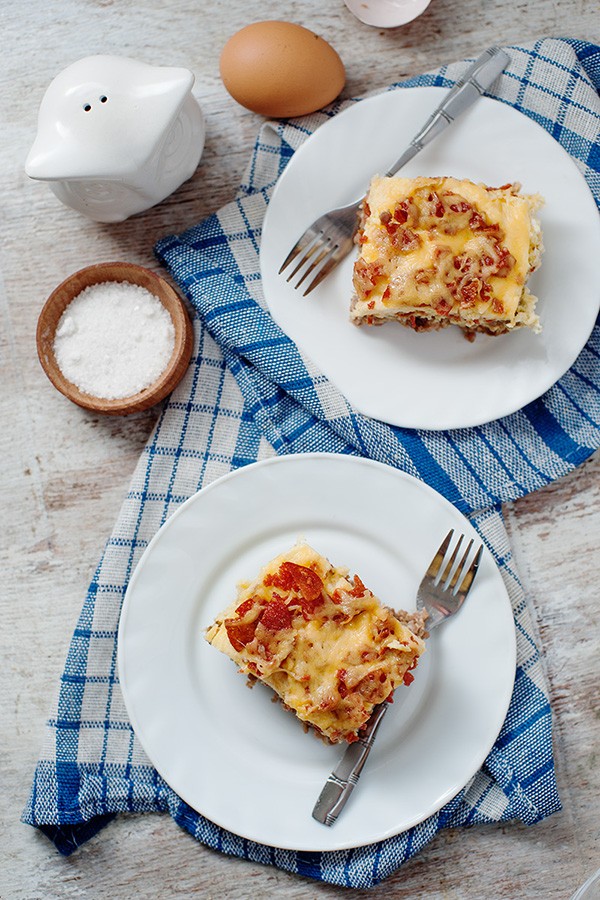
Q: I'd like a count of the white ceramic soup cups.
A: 0